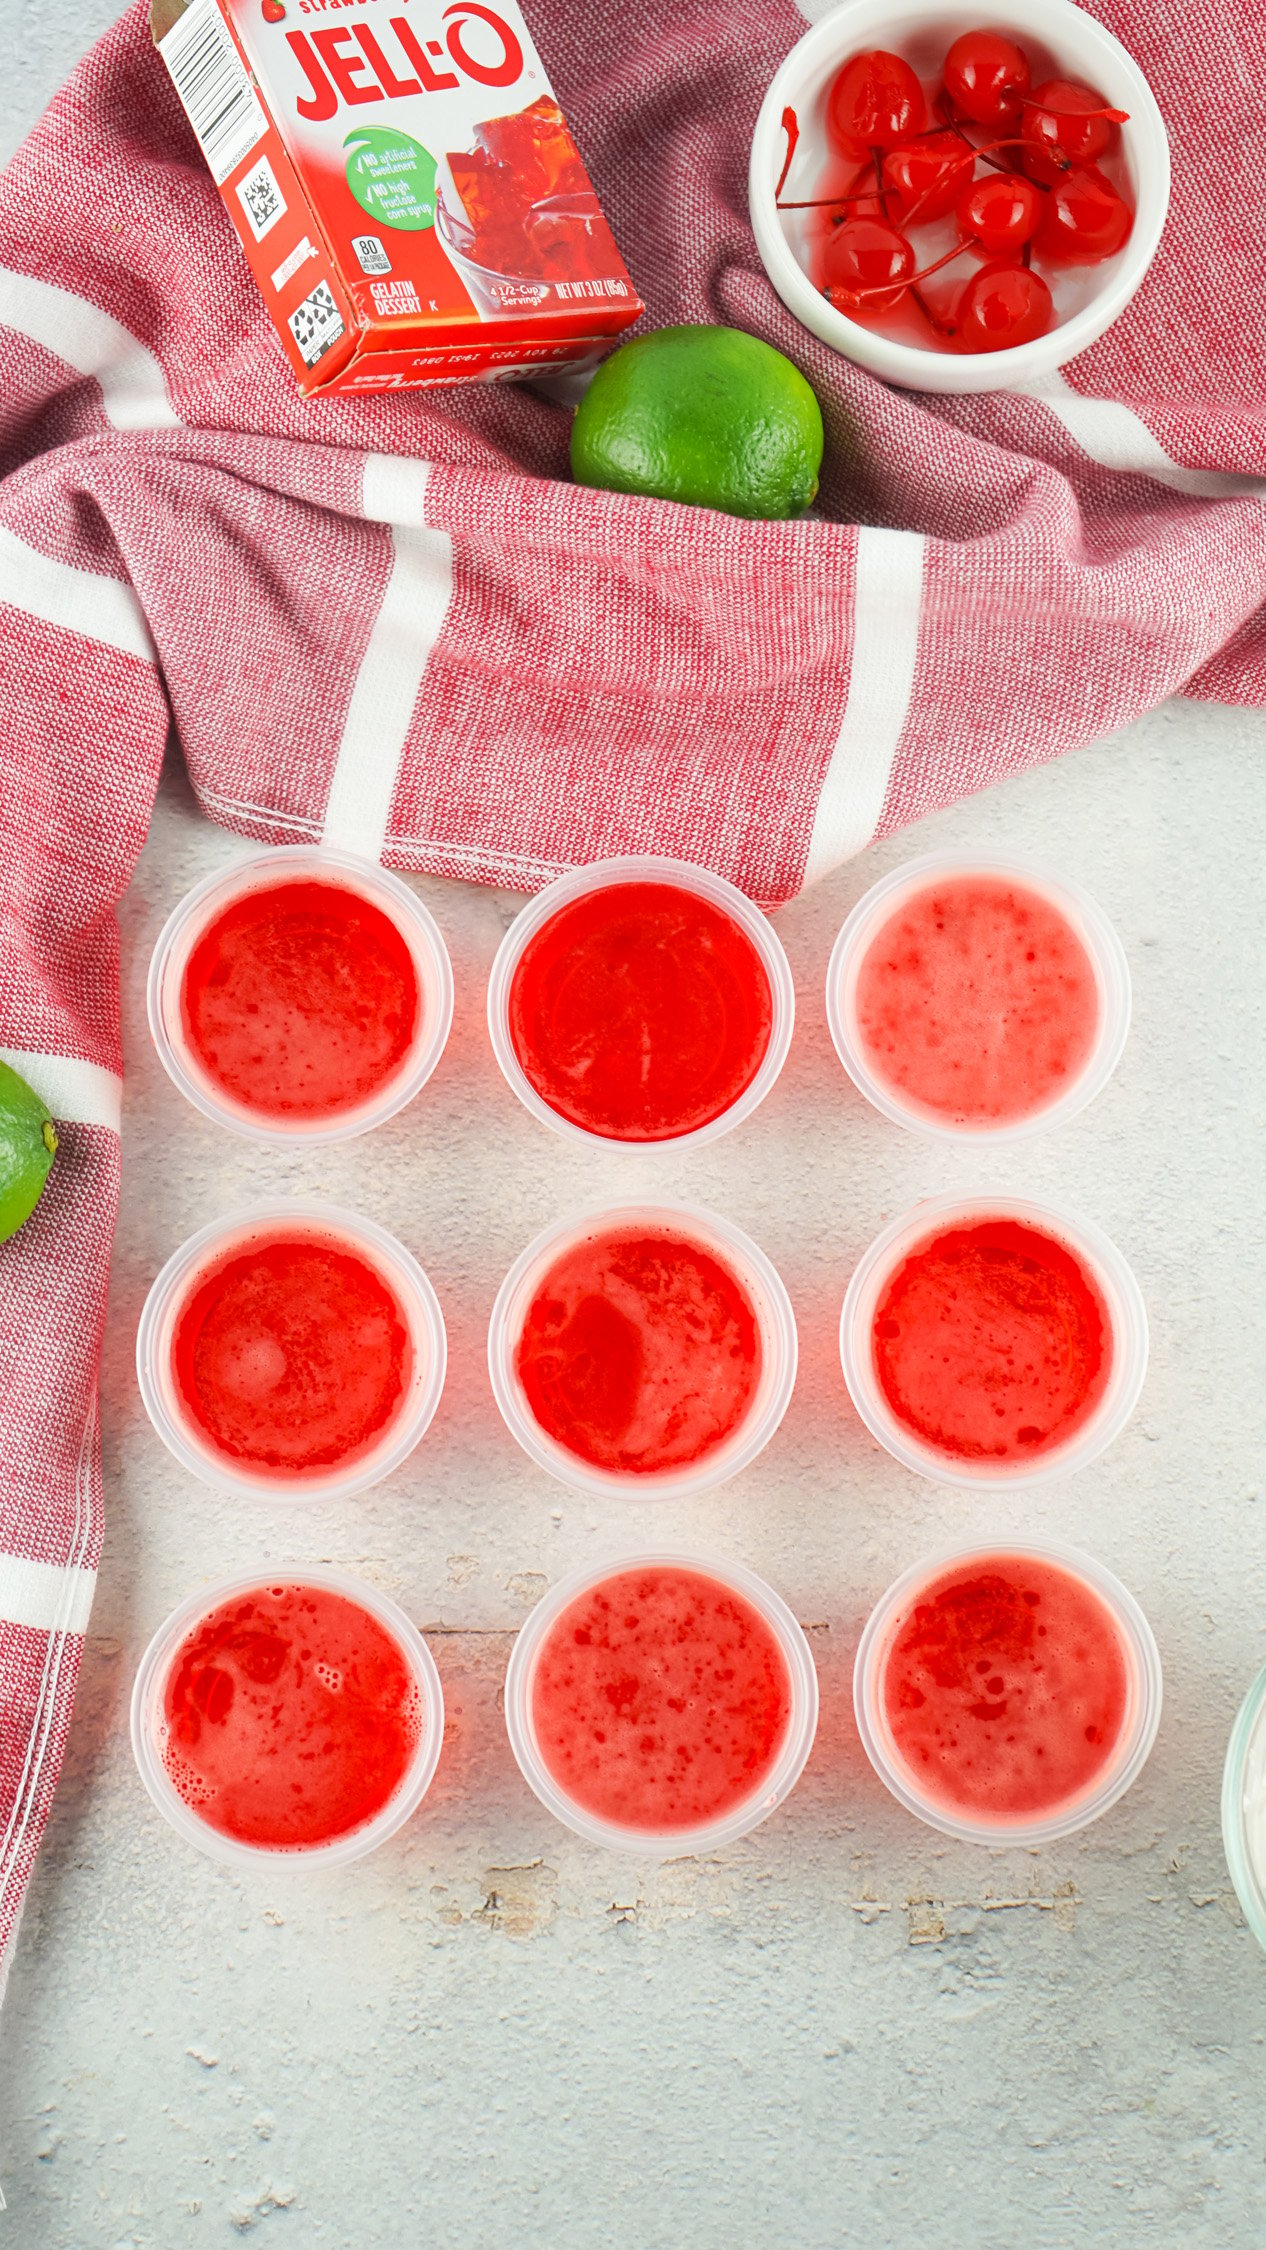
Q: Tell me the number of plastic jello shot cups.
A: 9